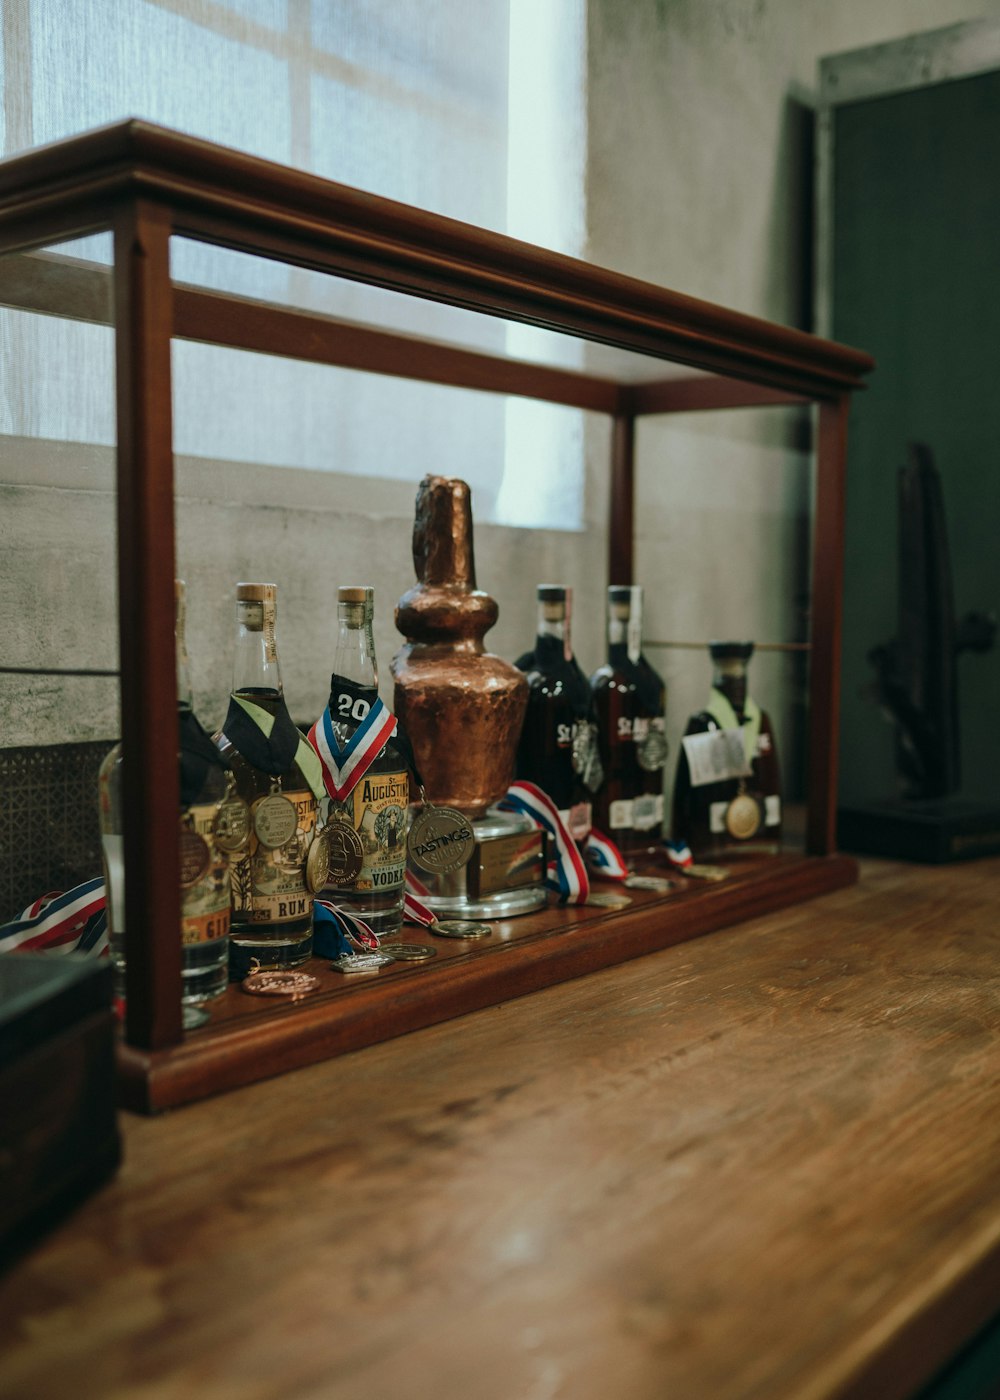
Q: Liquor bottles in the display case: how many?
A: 6